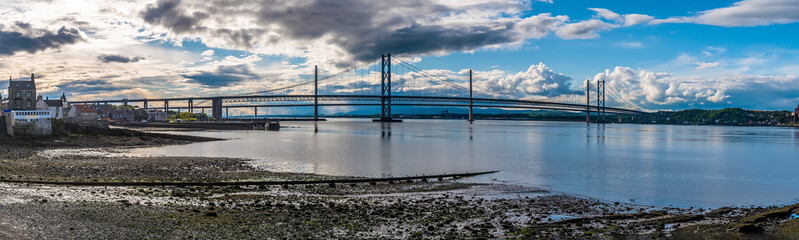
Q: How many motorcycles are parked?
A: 0